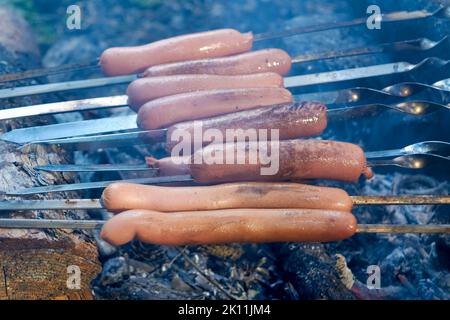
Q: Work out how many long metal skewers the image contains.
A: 9